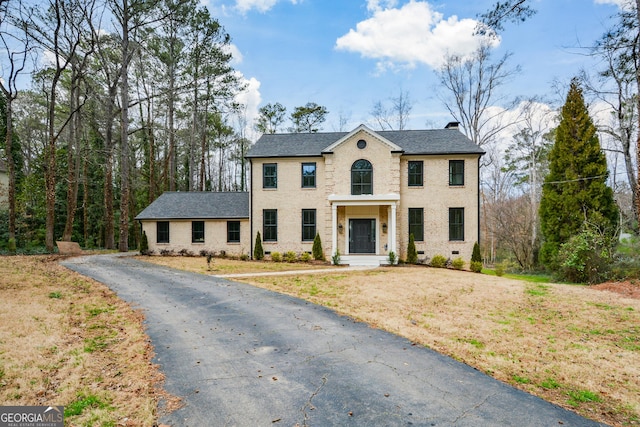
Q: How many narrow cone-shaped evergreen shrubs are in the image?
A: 5